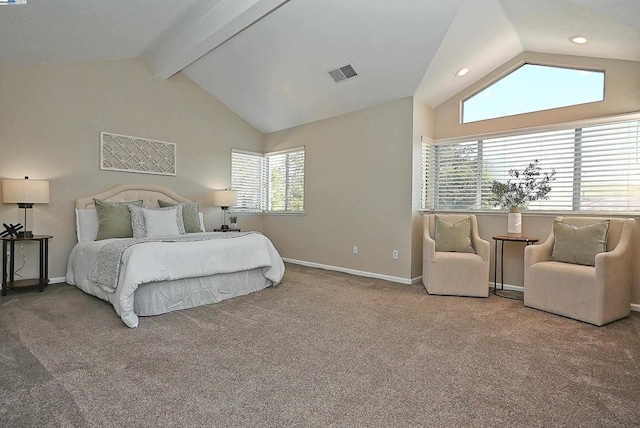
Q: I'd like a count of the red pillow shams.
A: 0